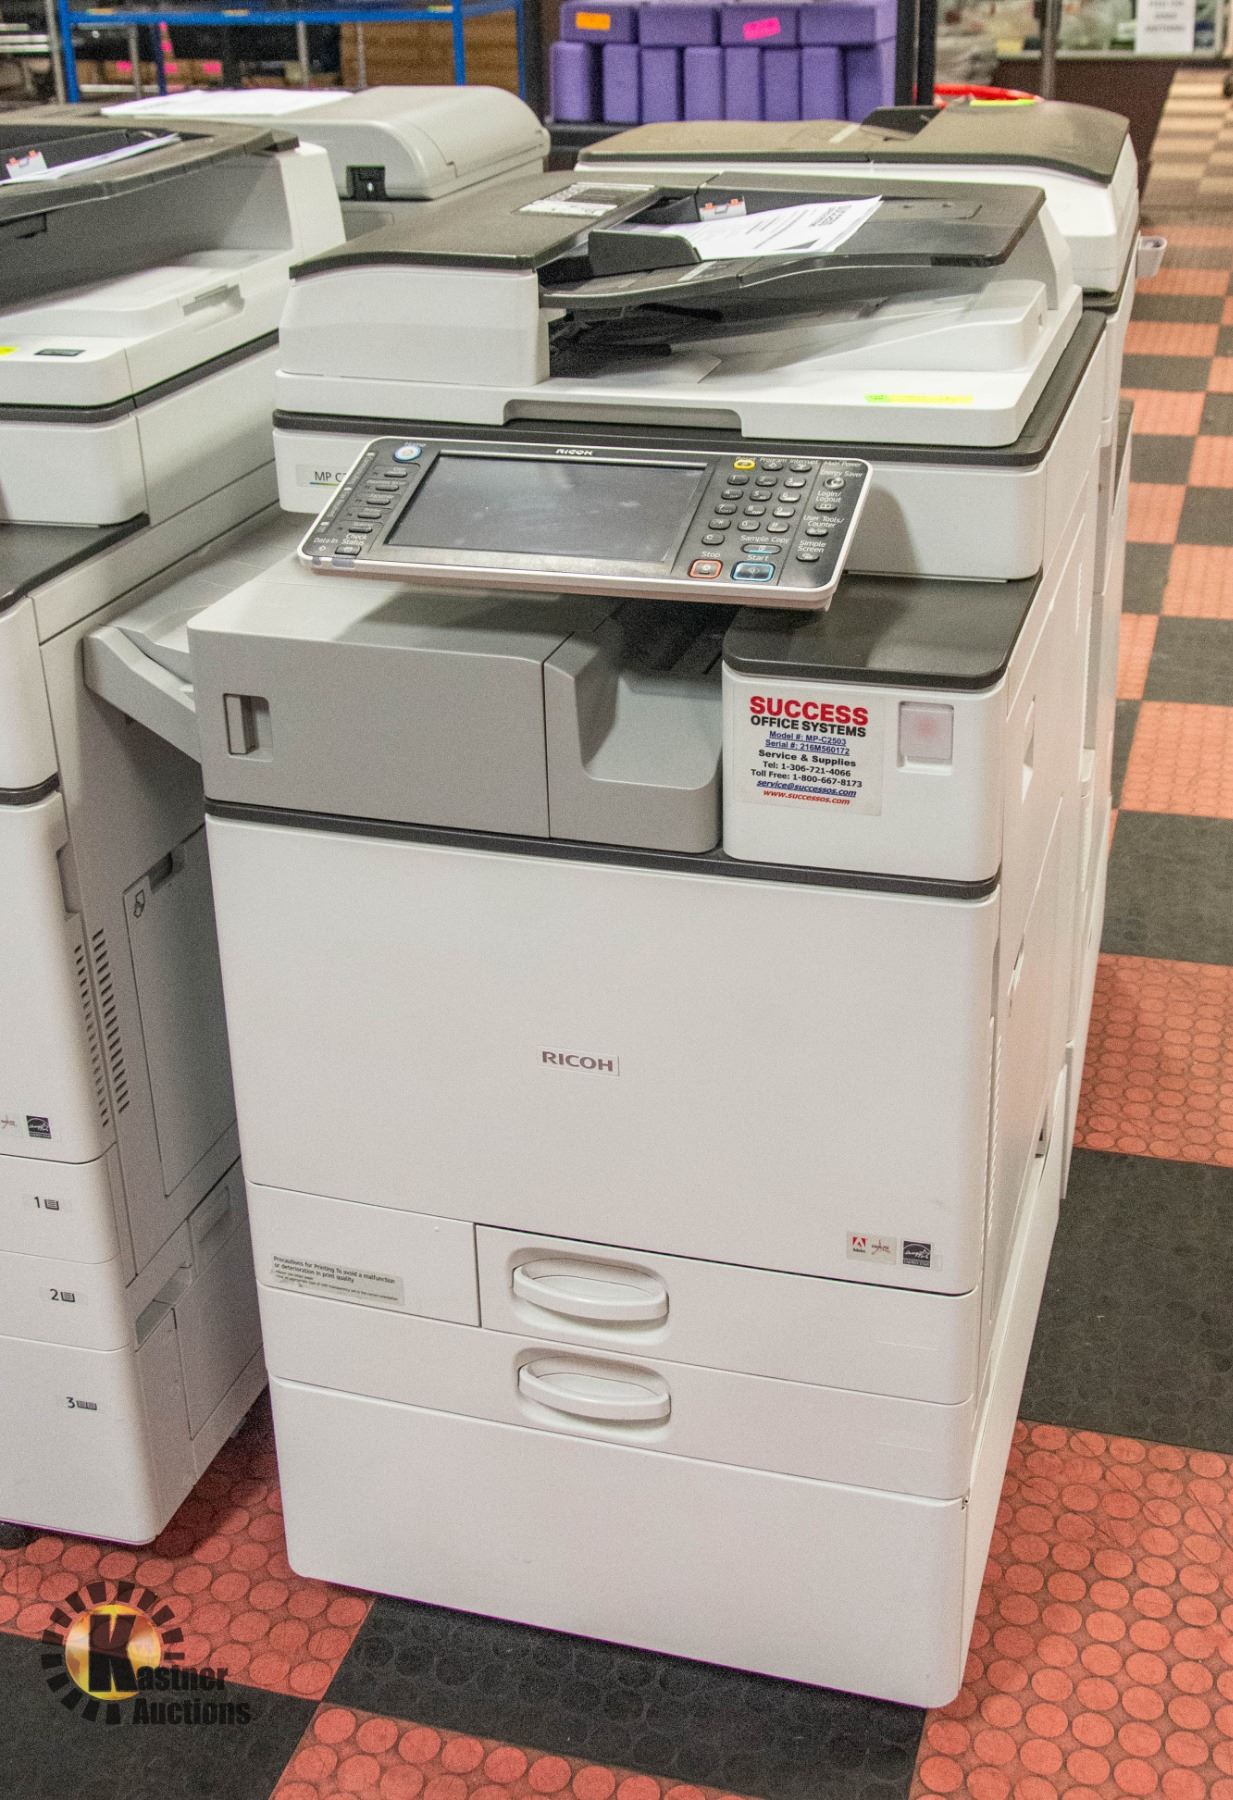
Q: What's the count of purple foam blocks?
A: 12